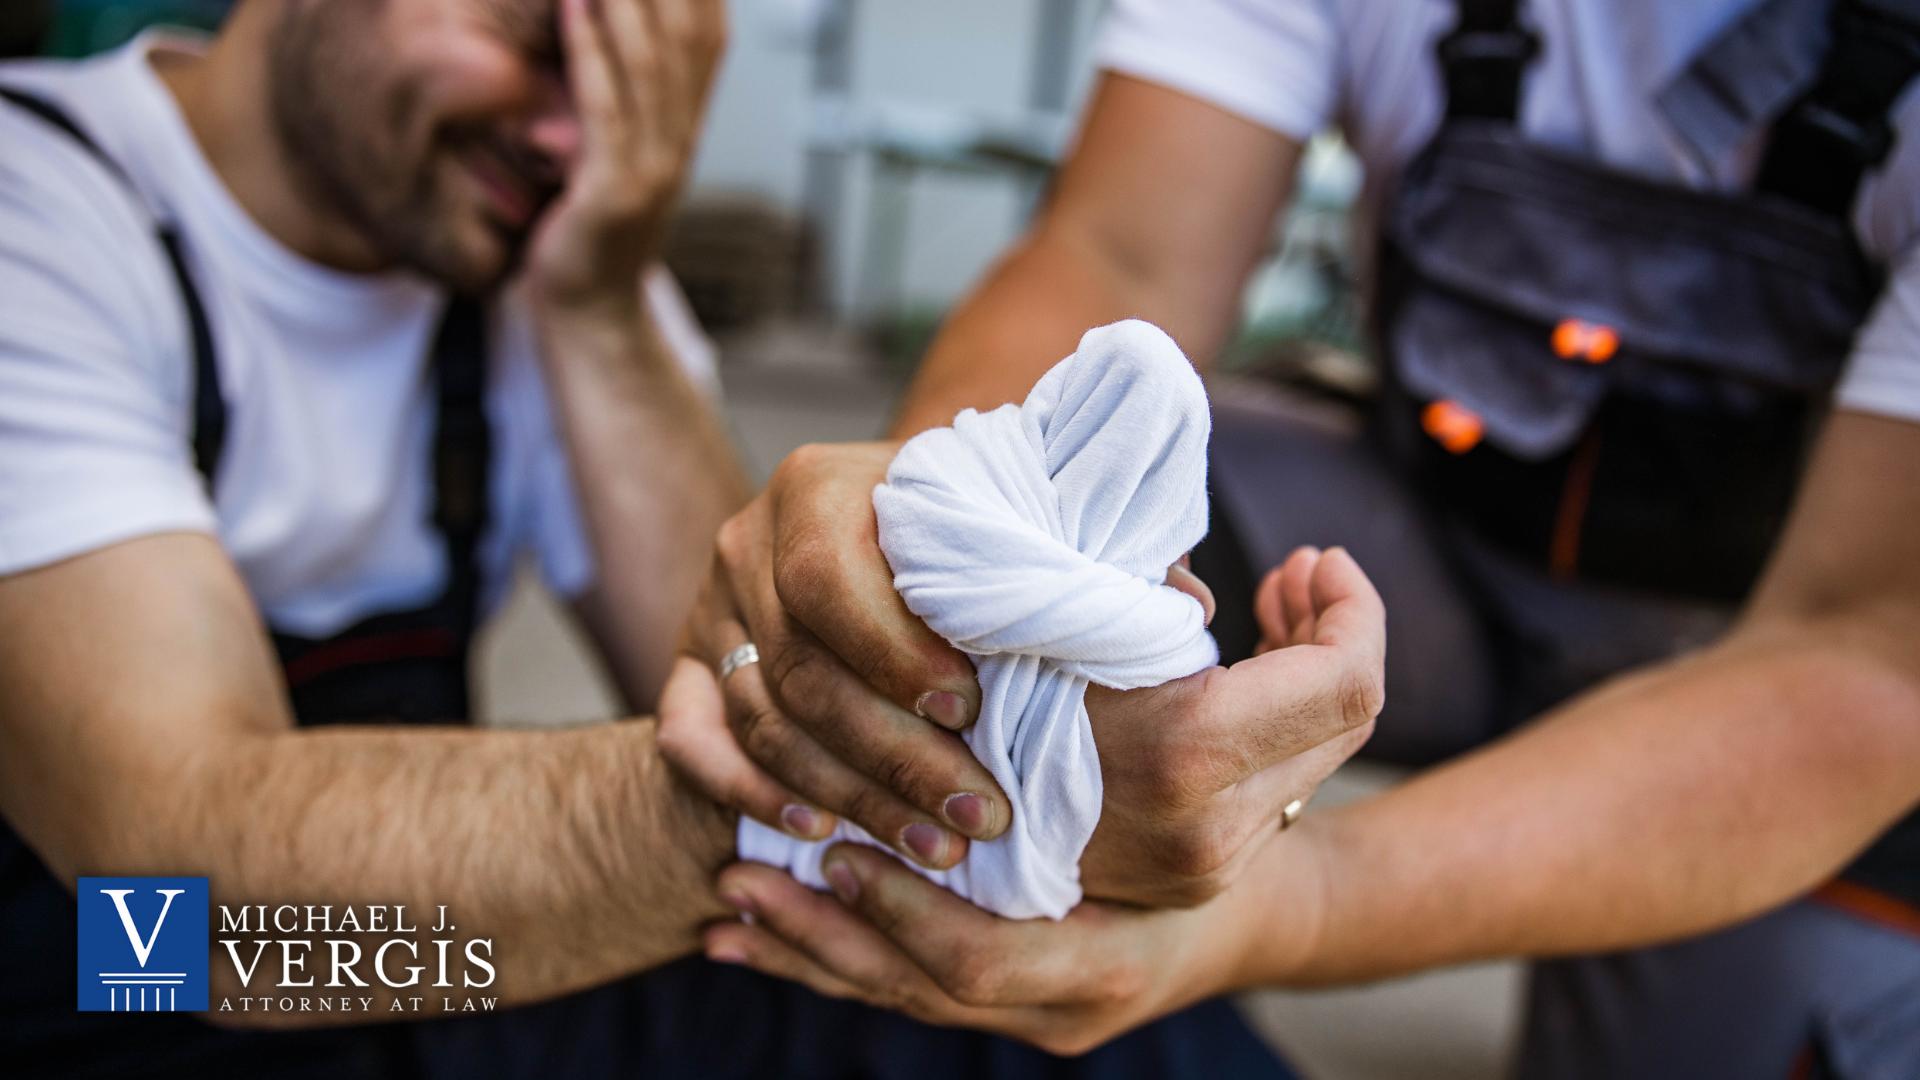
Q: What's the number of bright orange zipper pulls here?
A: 2